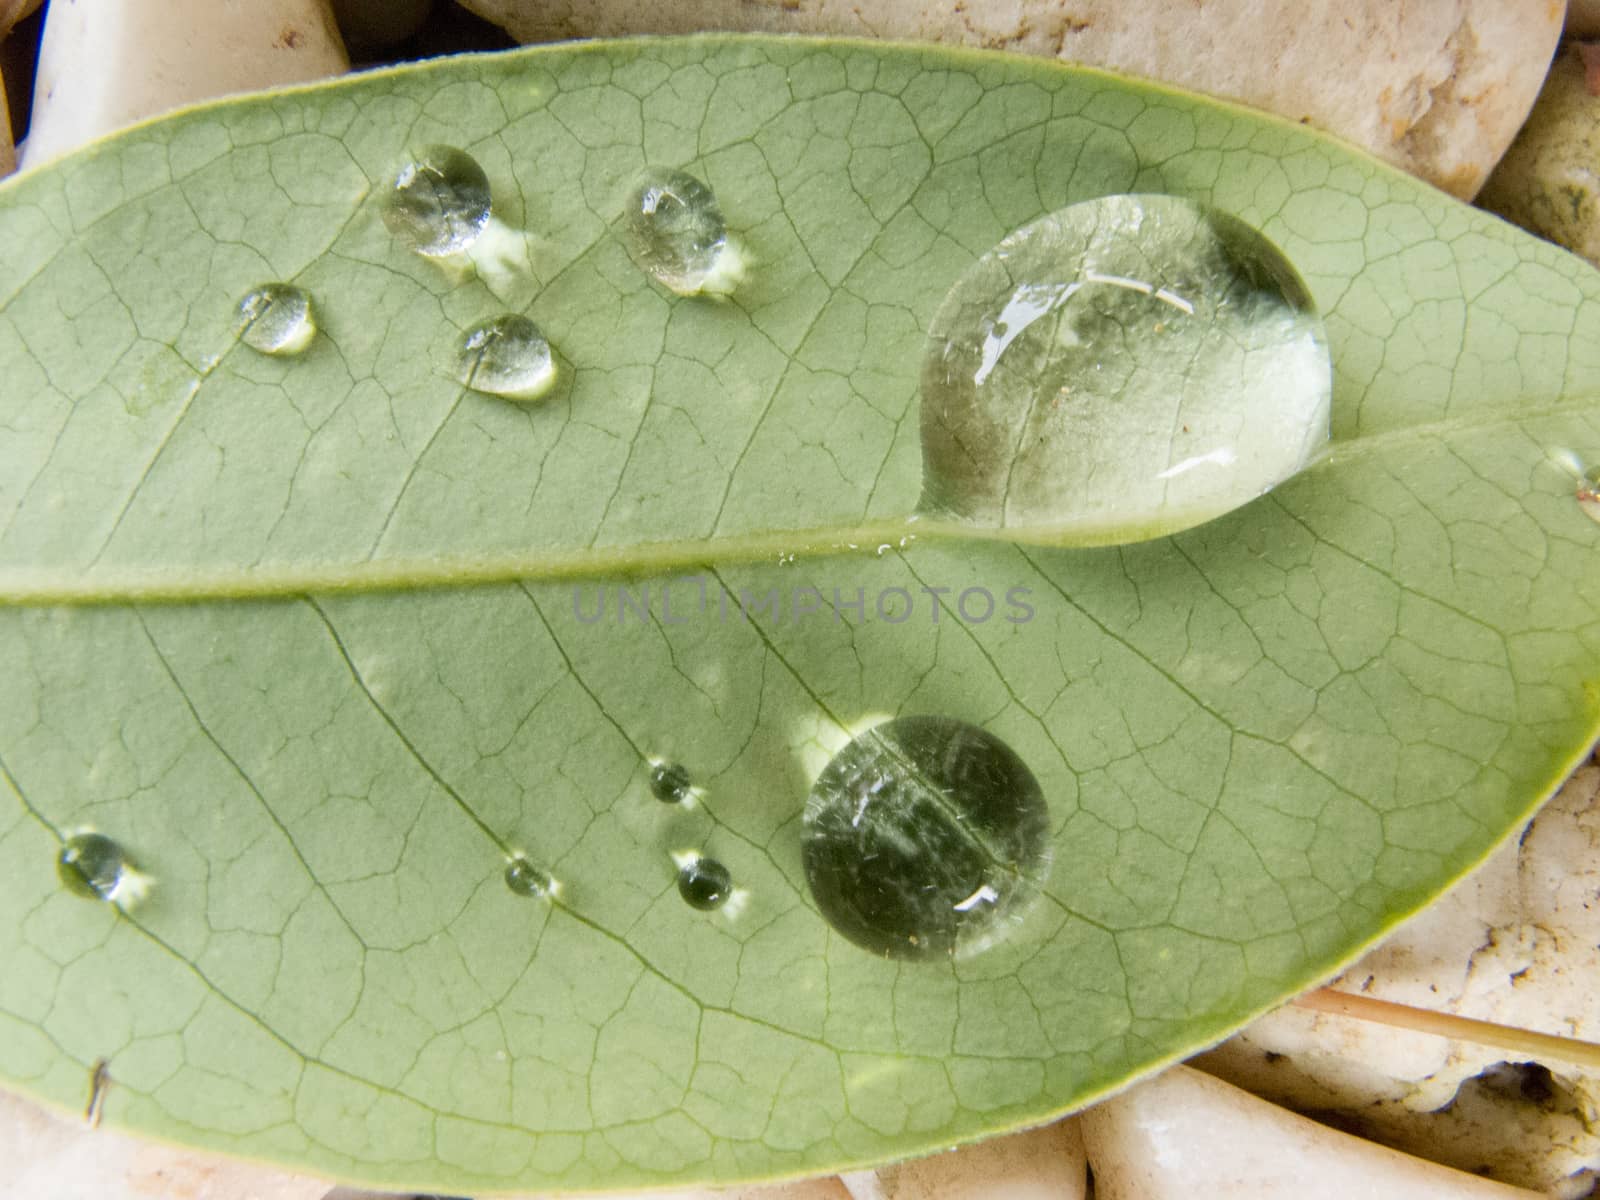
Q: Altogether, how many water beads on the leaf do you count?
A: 11